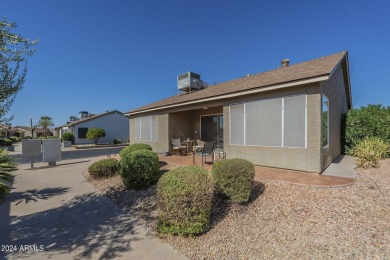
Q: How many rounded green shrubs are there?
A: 5